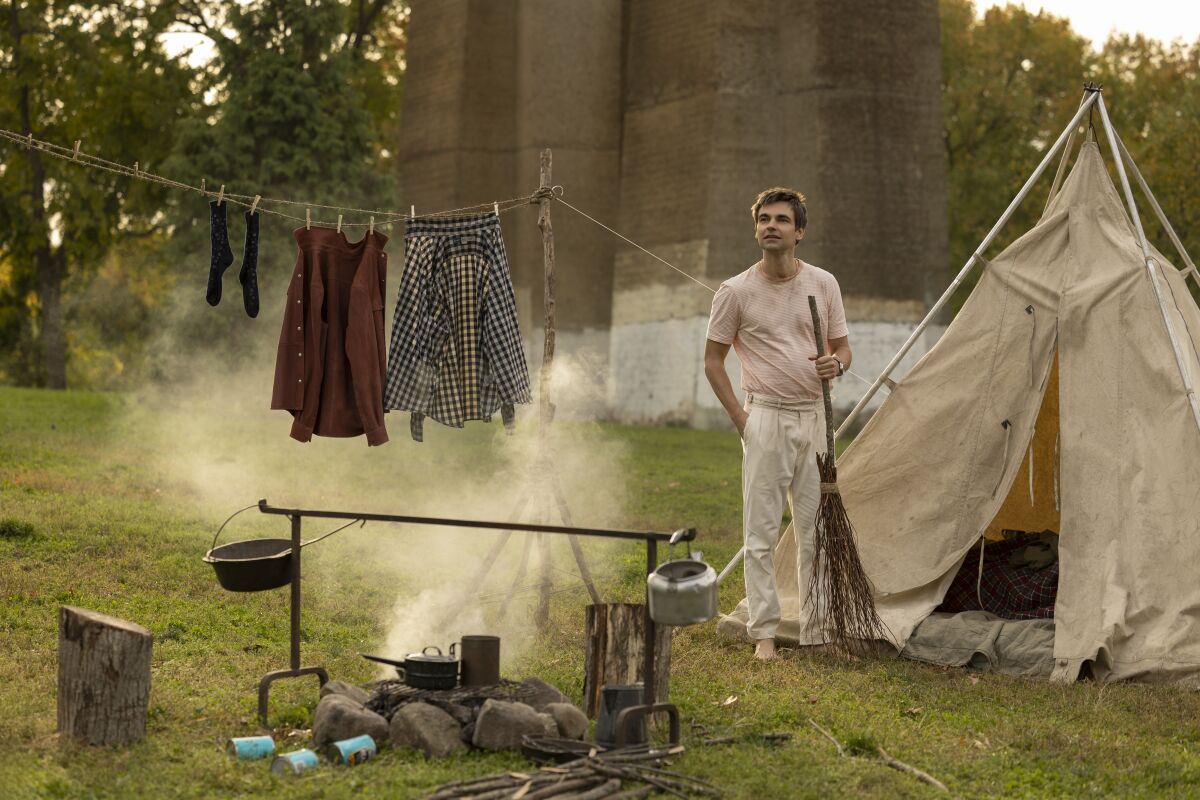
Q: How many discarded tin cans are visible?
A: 3